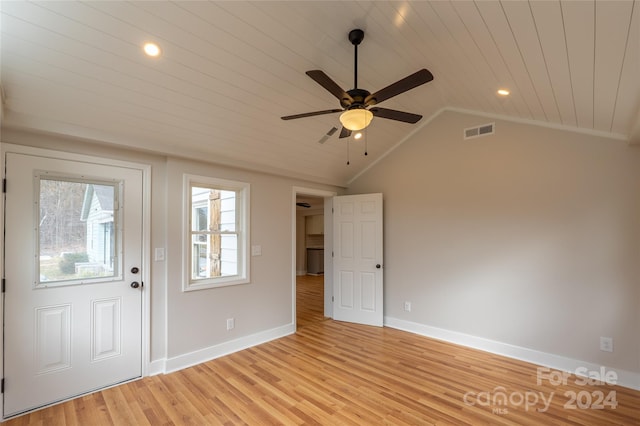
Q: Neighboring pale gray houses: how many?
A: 1